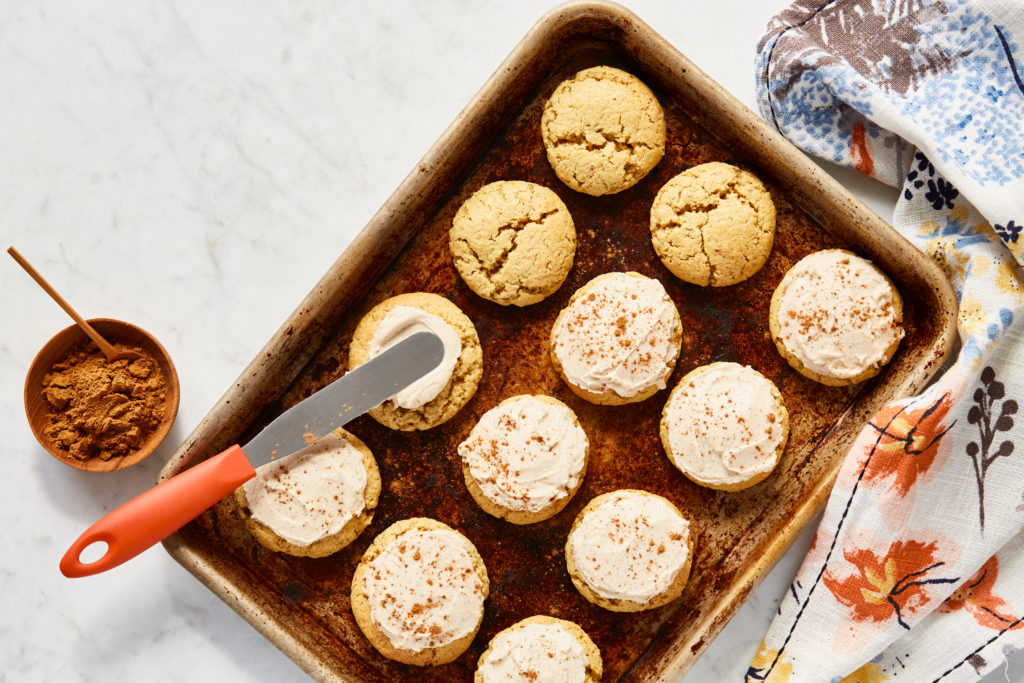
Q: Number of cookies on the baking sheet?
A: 12